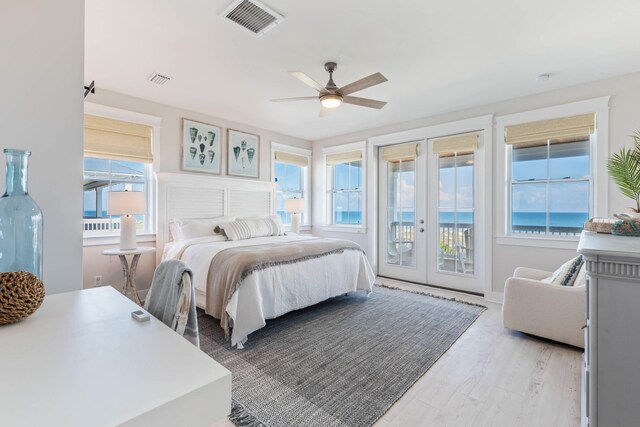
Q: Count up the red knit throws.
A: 0